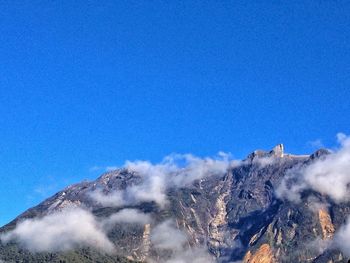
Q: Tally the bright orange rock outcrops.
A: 2